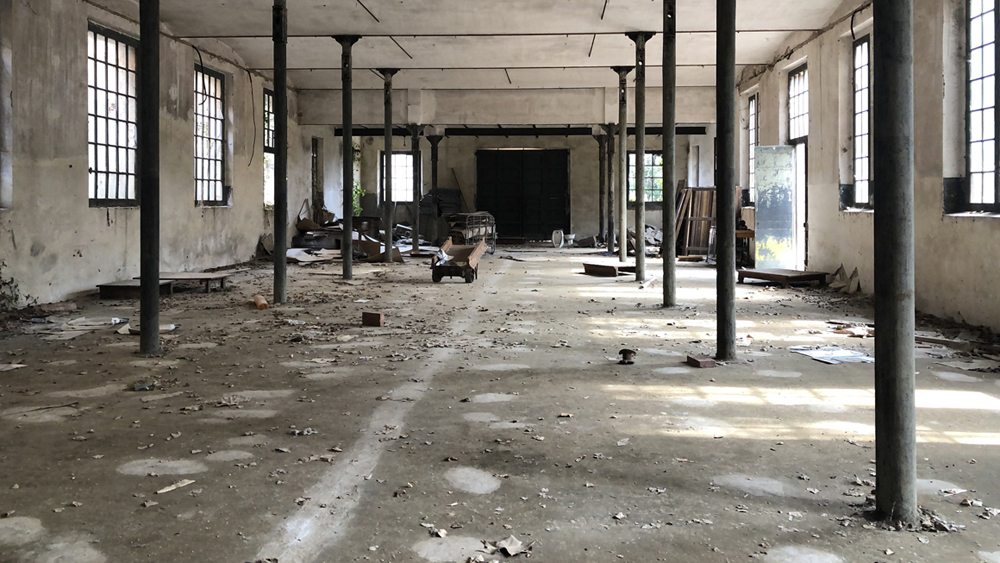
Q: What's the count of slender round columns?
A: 13